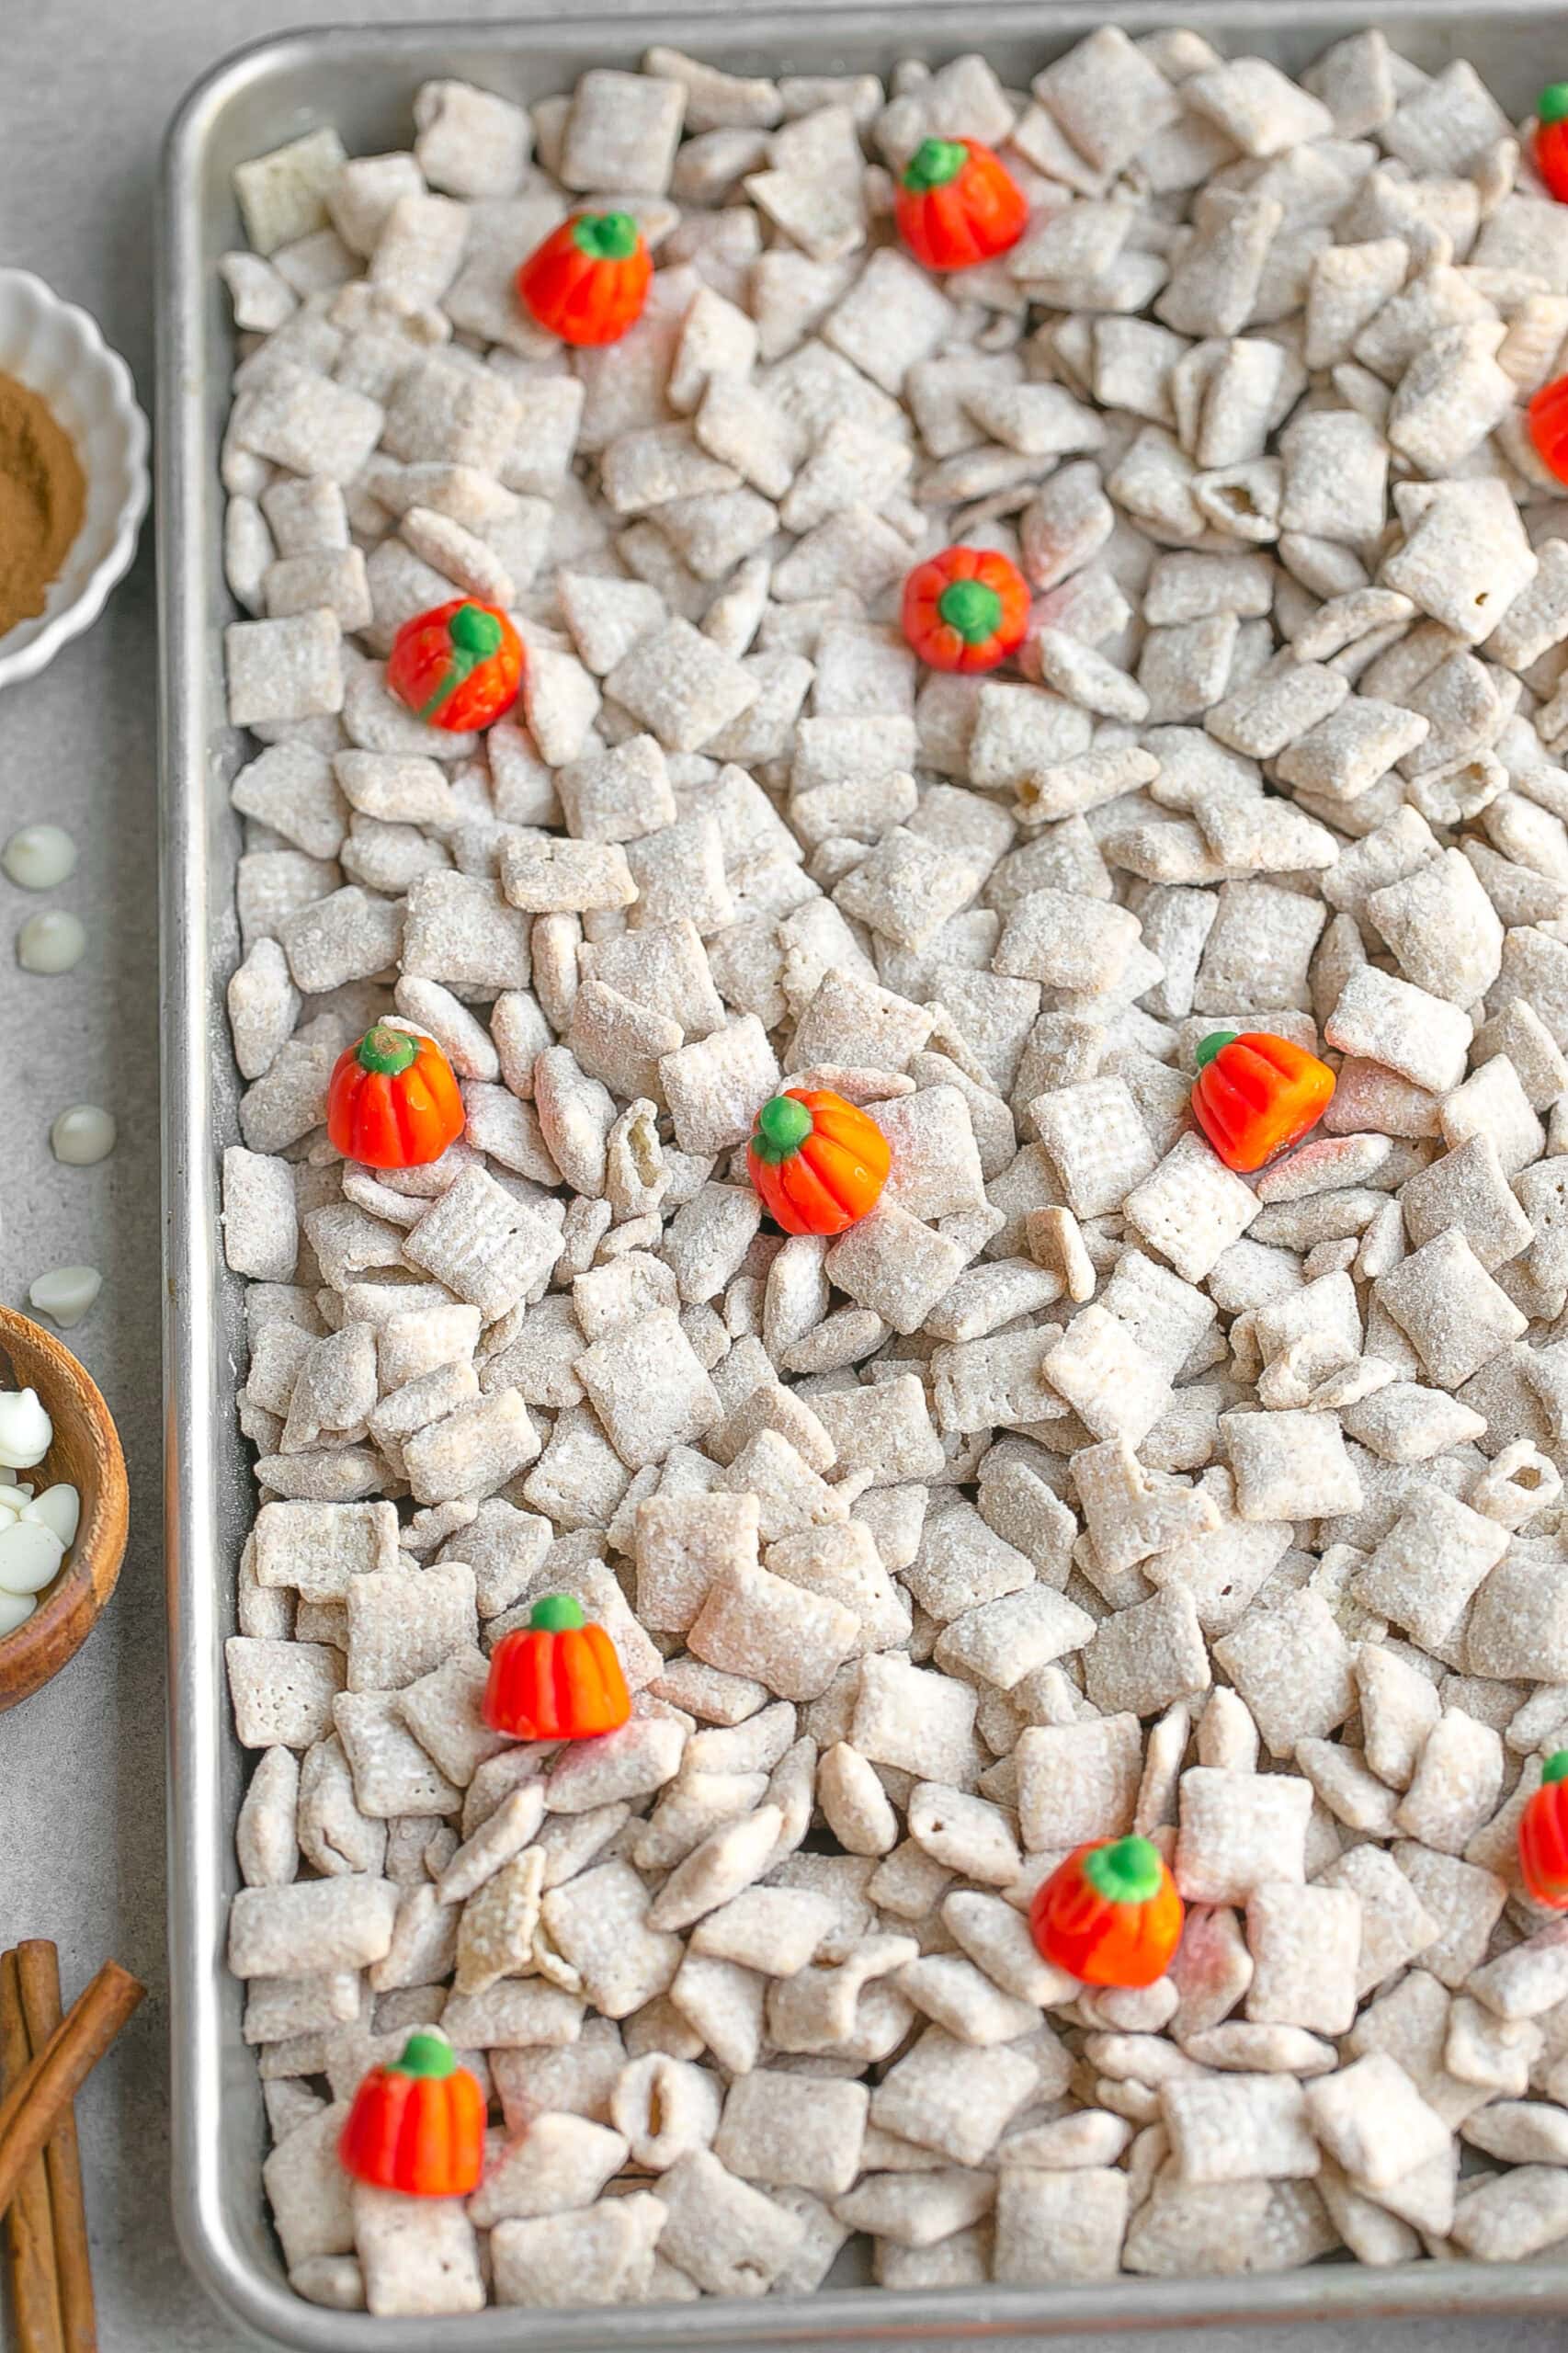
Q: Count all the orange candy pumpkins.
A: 13